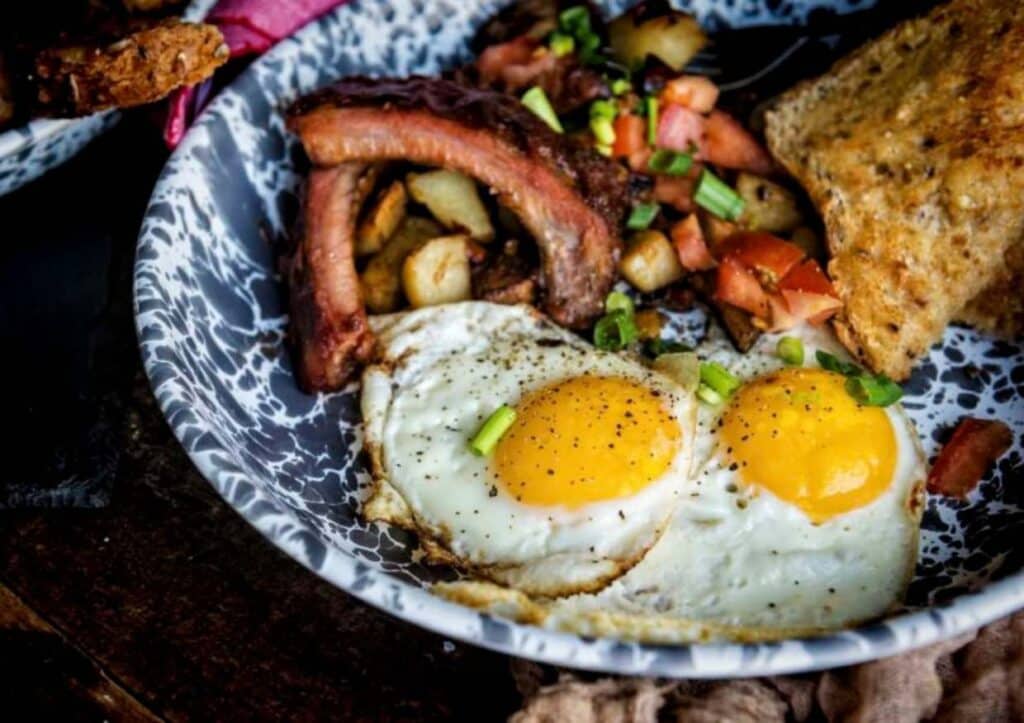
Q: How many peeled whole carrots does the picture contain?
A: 0